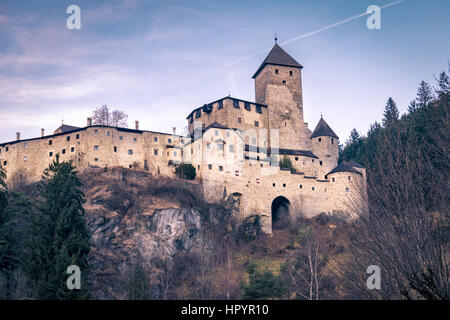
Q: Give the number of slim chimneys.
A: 5